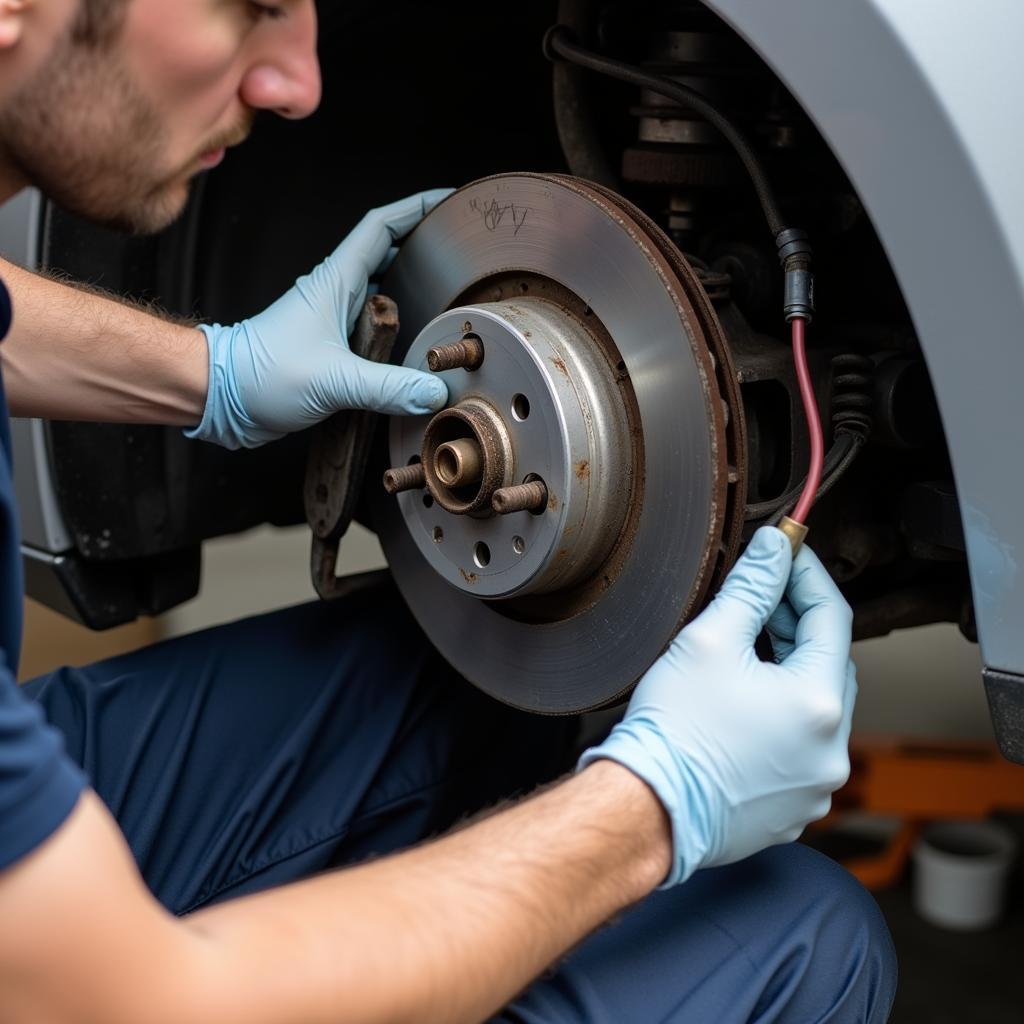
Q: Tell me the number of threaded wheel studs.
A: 3